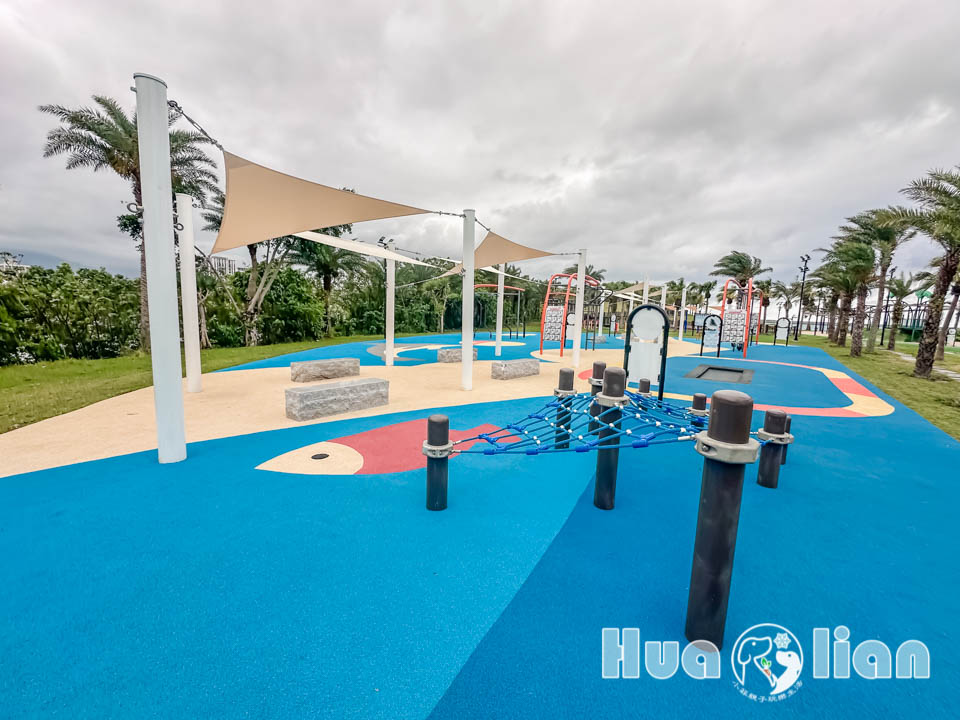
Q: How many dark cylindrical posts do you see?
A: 9